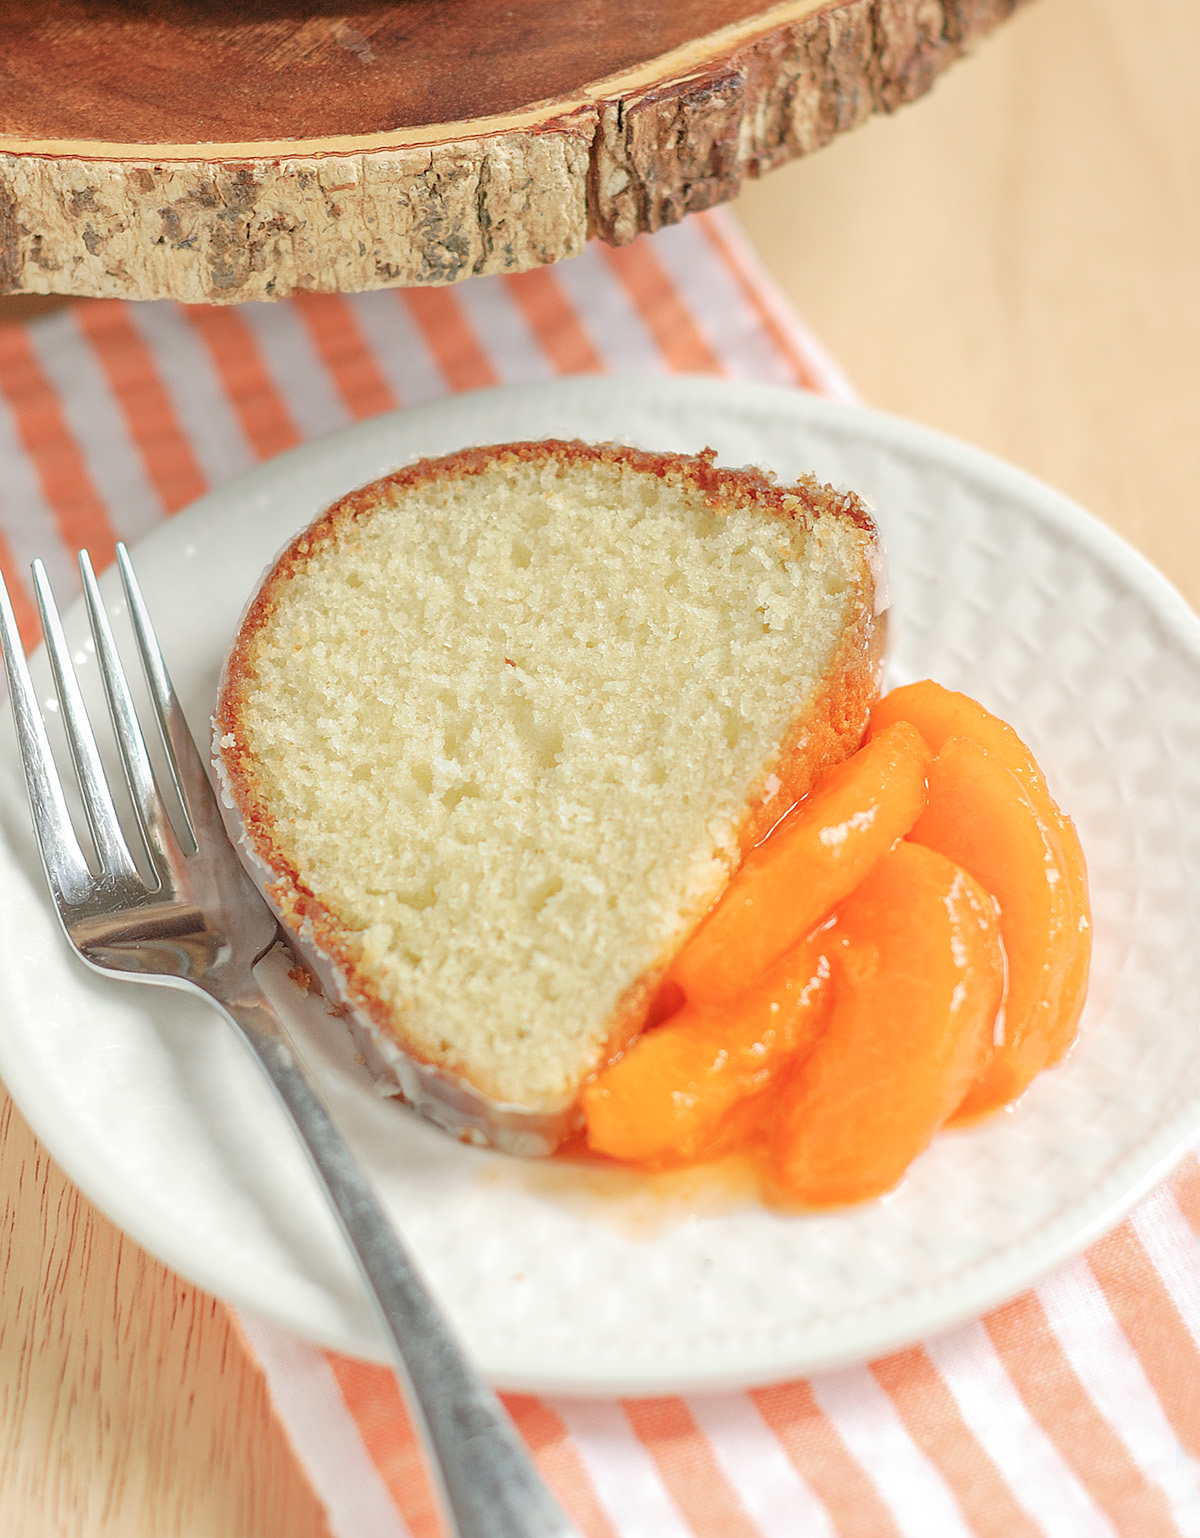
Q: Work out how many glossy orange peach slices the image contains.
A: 5